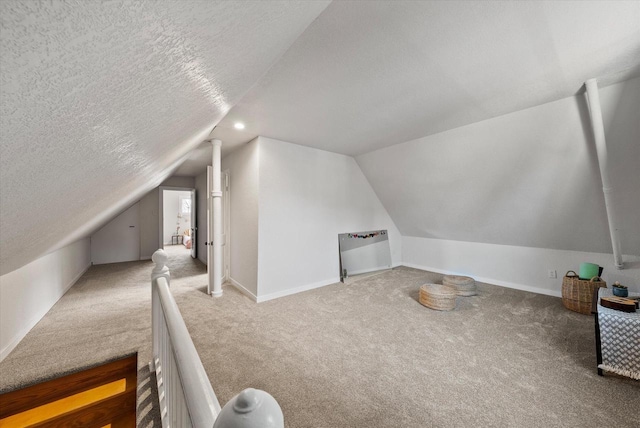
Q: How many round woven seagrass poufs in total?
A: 2